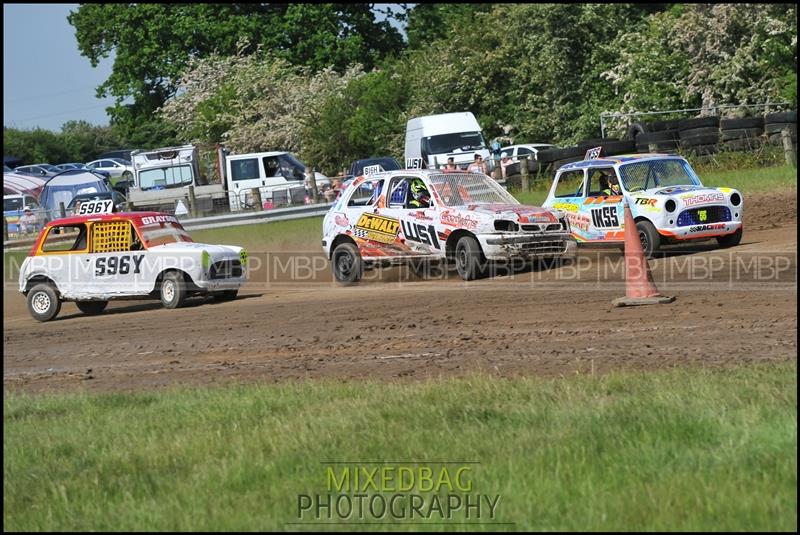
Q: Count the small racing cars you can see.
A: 3